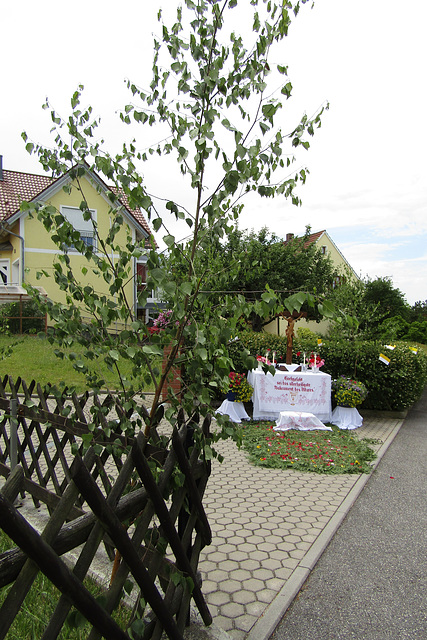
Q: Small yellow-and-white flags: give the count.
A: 4